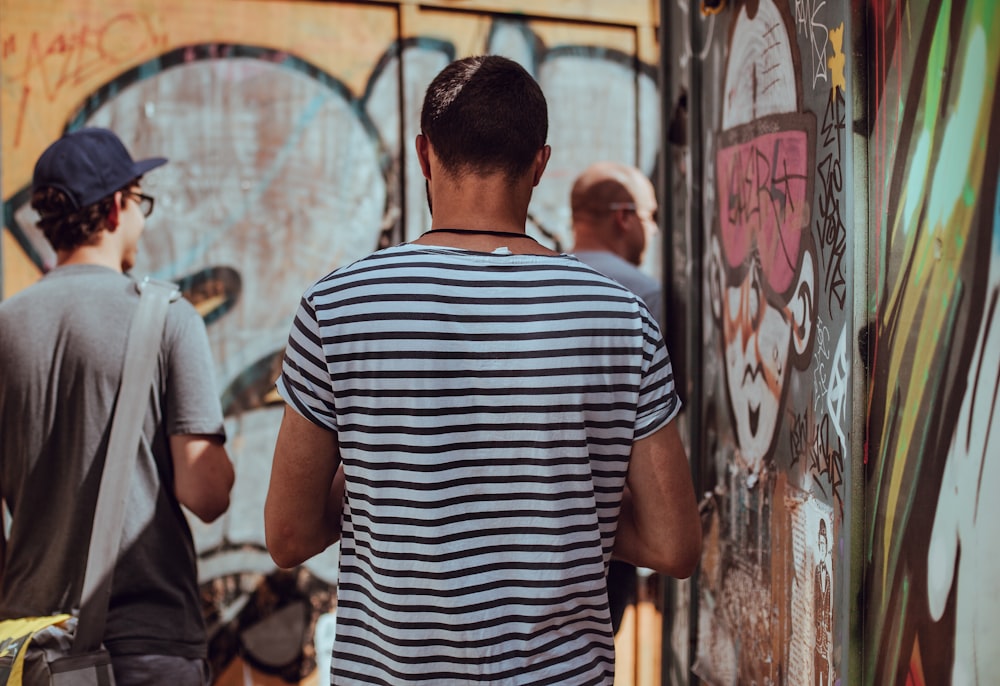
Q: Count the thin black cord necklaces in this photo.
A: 1